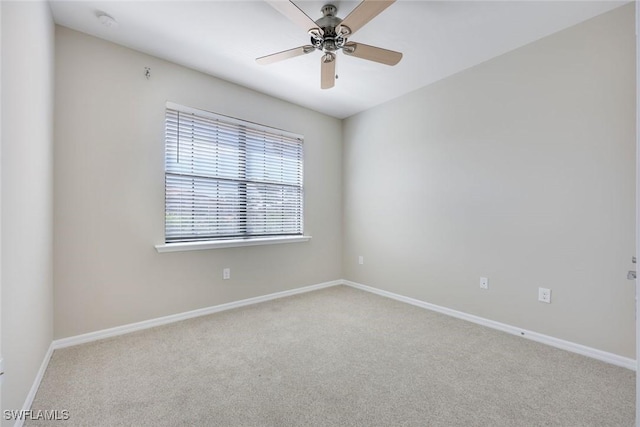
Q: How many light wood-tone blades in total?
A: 5